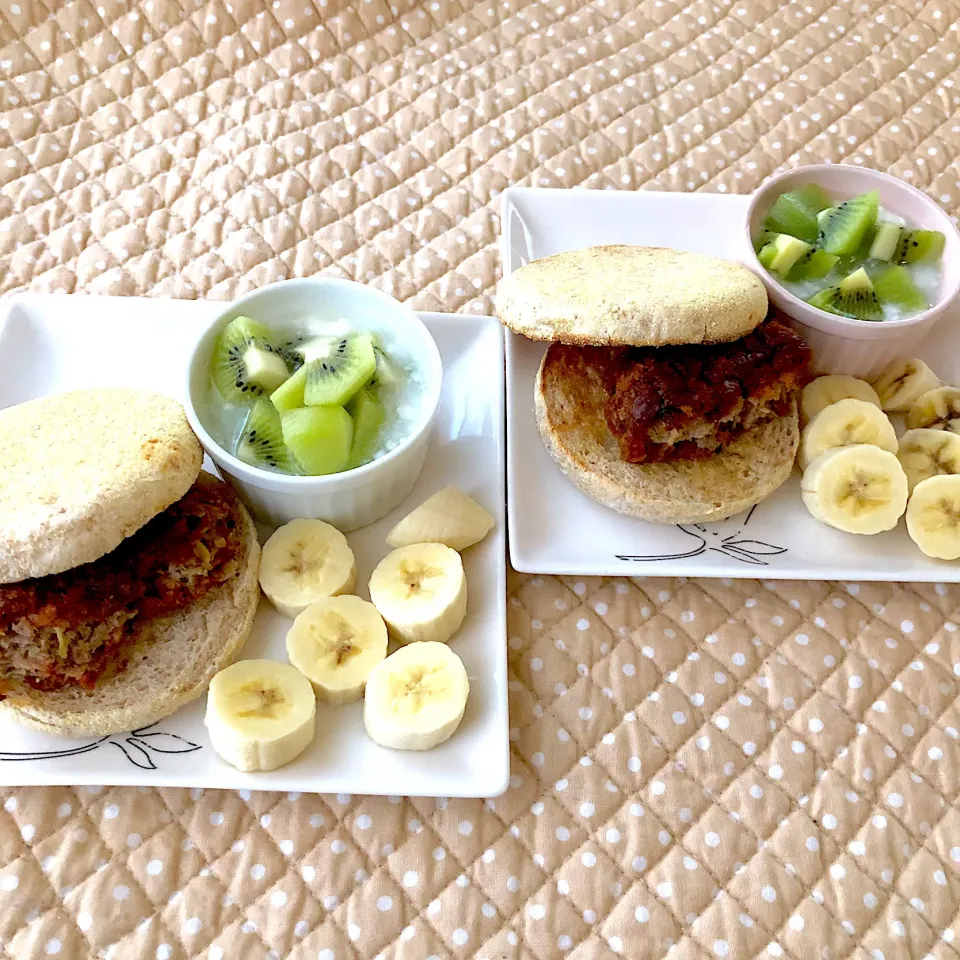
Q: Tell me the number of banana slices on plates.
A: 13